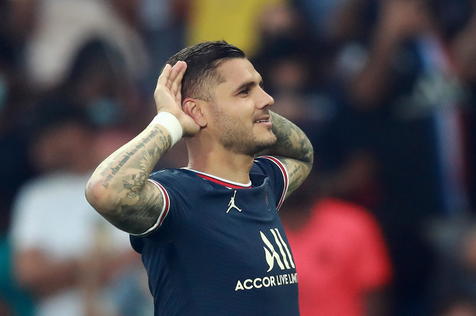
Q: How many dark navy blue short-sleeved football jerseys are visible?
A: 1